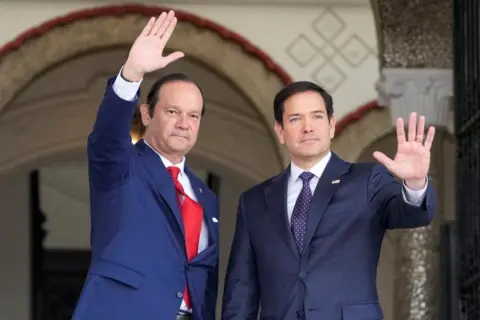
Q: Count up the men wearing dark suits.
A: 2